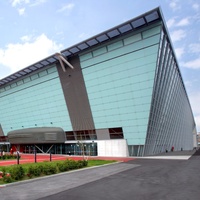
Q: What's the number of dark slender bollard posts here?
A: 3